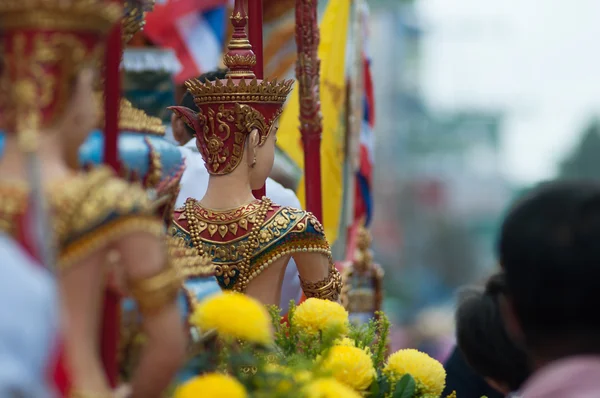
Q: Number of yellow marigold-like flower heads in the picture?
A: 6